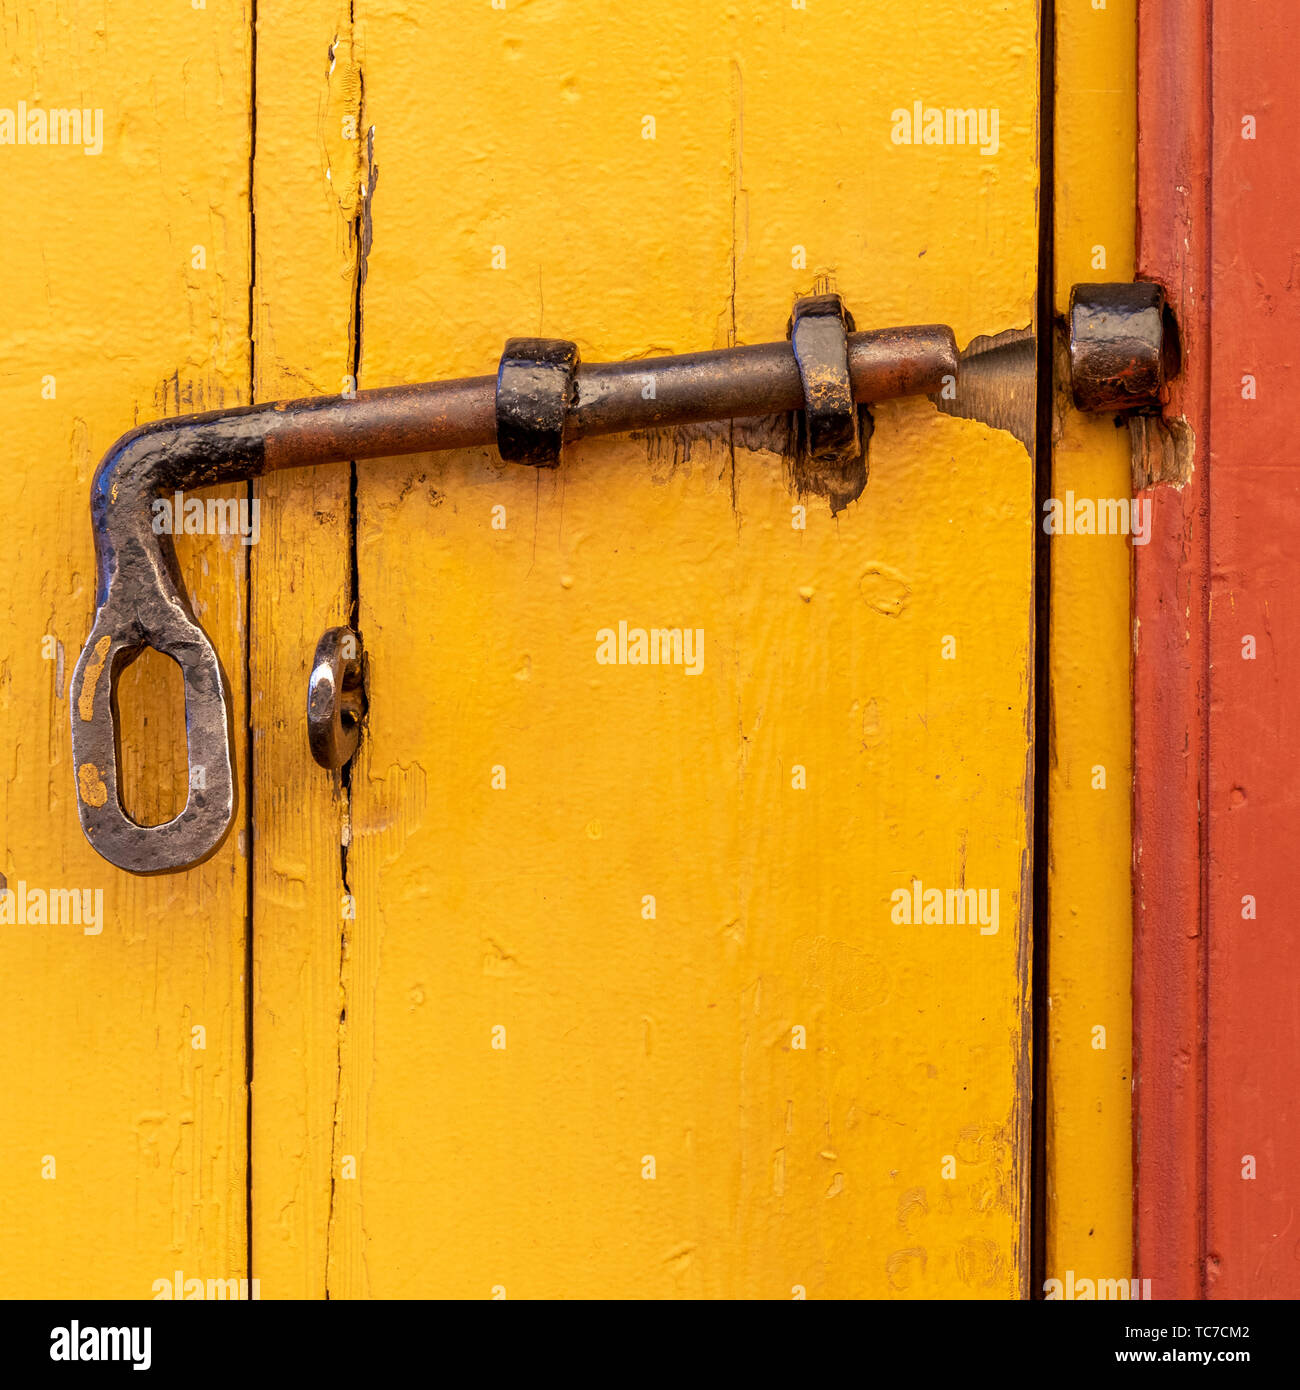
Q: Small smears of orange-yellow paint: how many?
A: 2